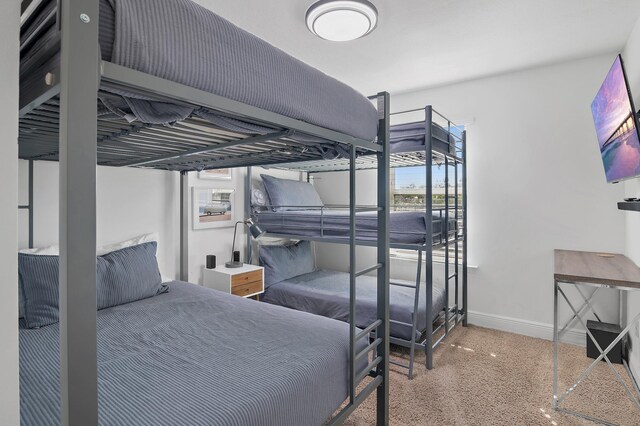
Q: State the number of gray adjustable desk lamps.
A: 1